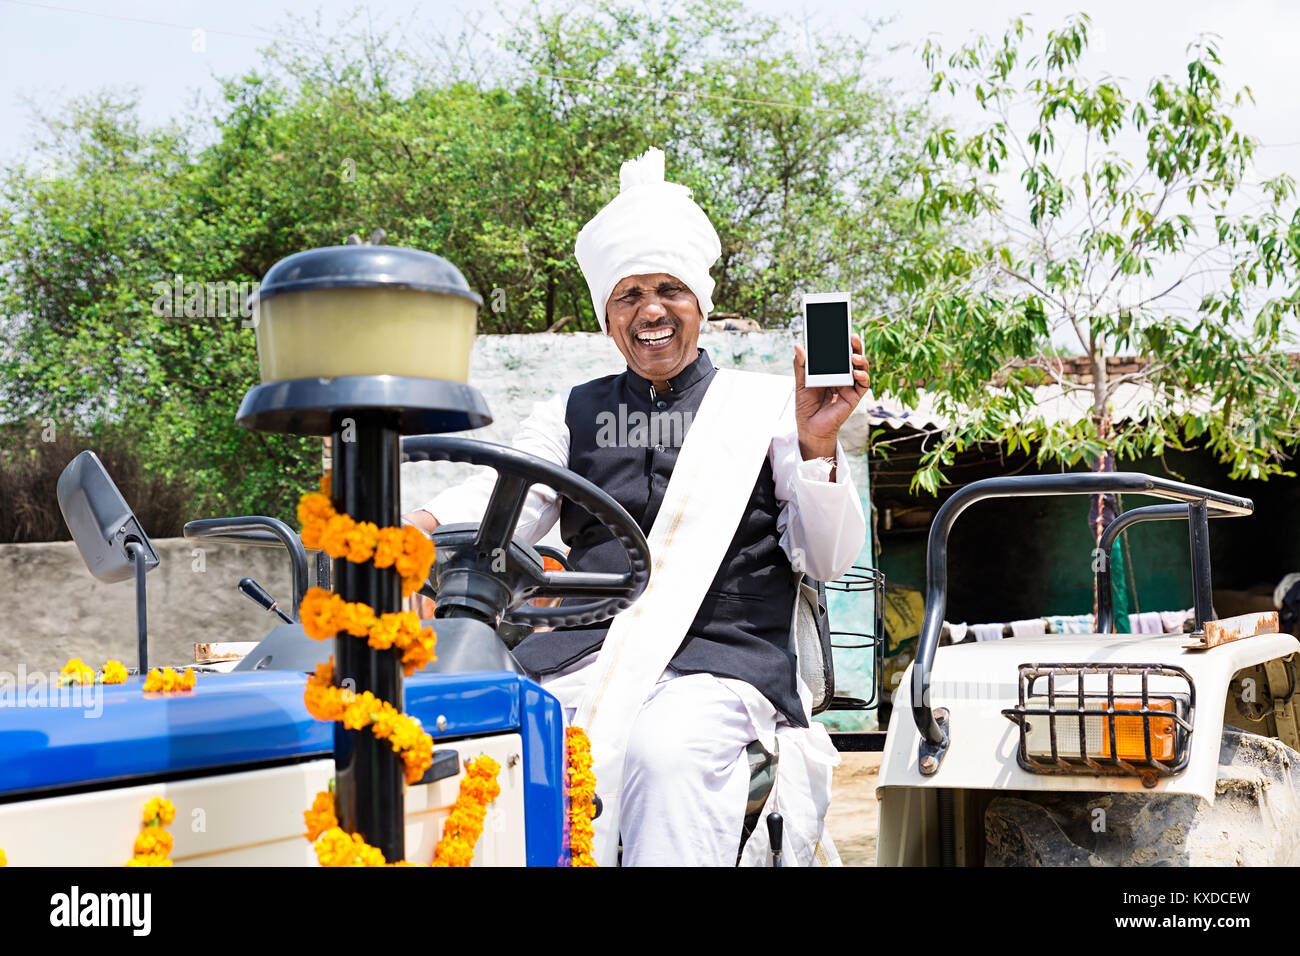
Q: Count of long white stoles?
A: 1